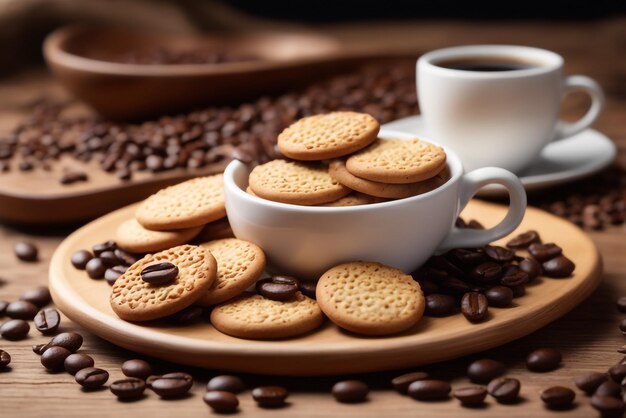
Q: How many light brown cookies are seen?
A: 11